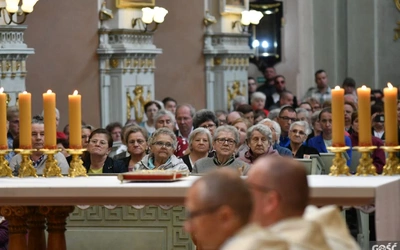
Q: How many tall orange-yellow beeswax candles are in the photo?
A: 7